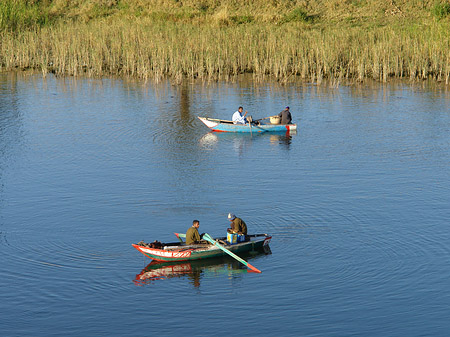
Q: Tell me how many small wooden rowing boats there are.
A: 2